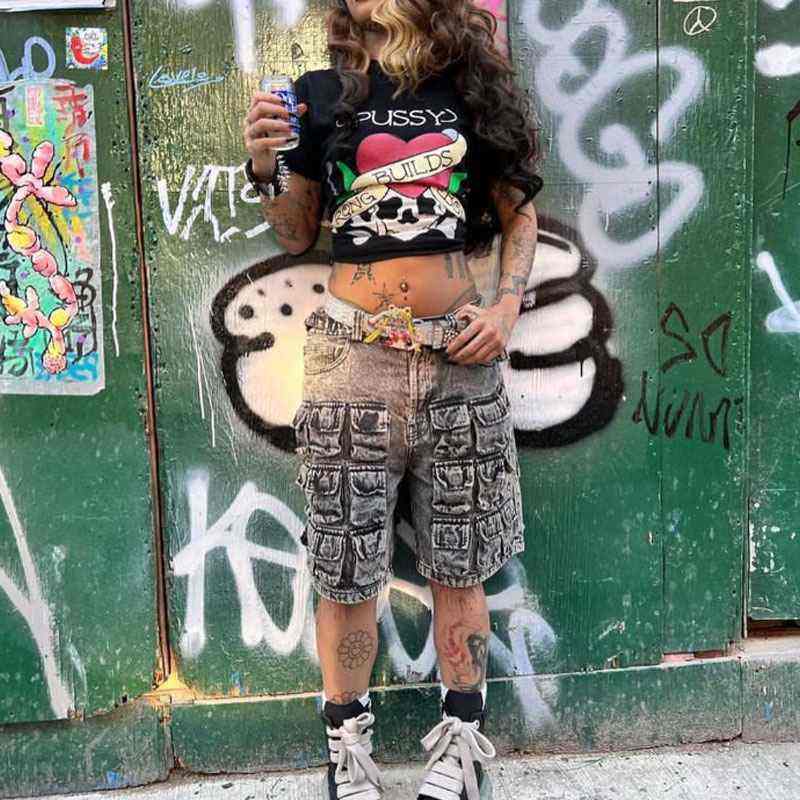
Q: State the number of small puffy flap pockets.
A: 12